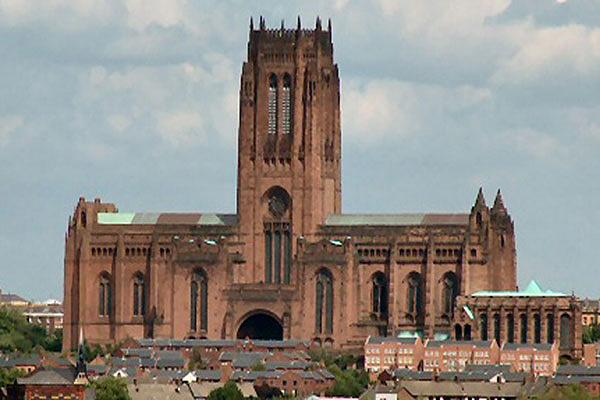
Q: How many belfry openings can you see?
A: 2